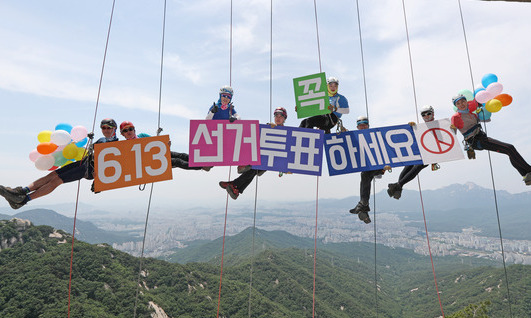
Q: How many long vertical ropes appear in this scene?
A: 8